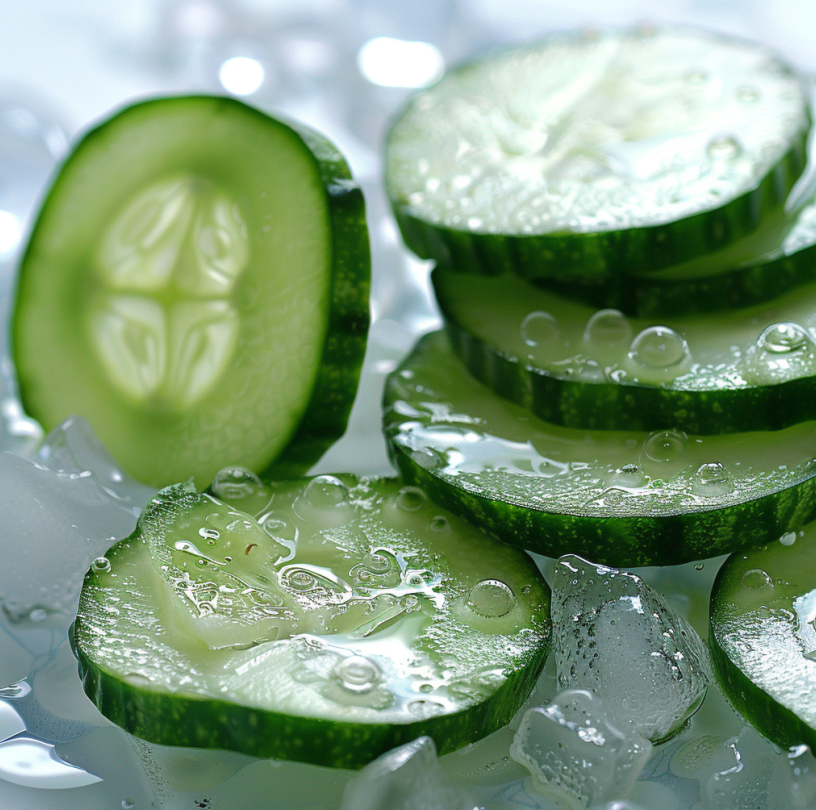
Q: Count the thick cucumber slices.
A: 7